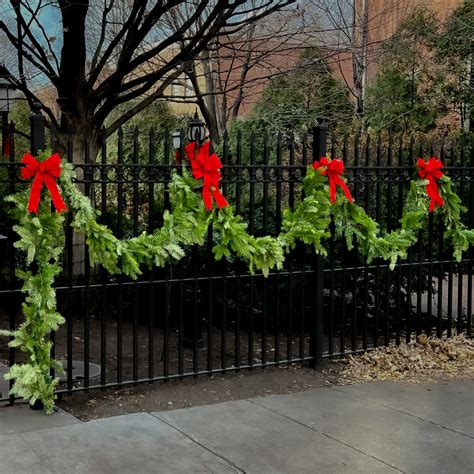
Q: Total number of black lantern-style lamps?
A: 3